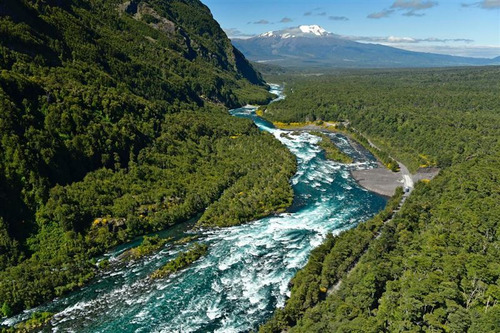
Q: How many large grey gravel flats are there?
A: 1